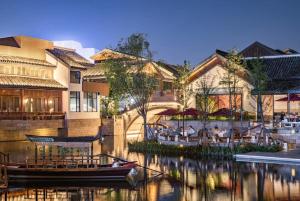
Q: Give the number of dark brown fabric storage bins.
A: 0